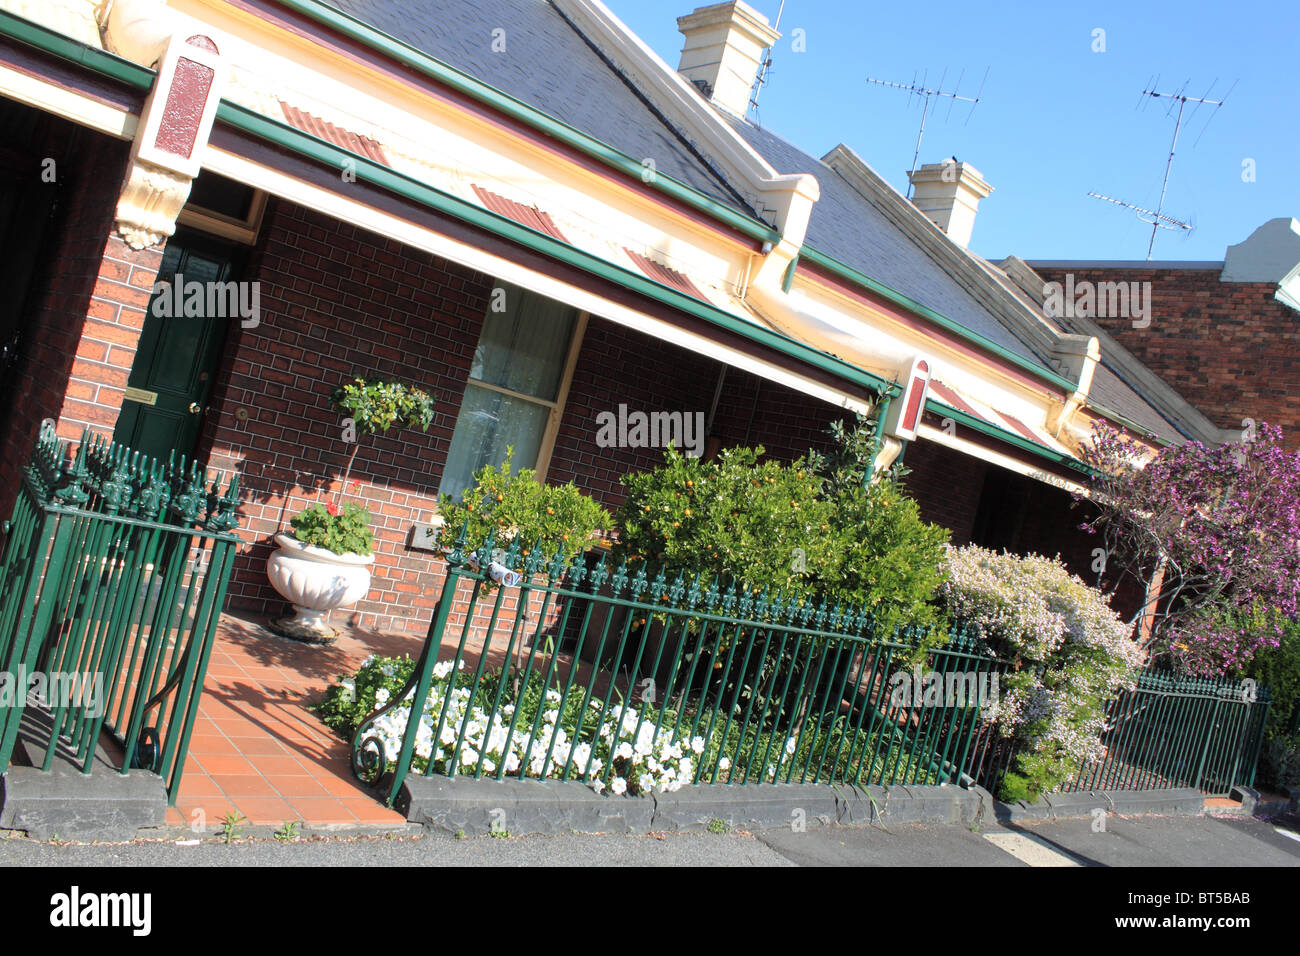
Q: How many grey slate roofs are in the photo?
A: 3